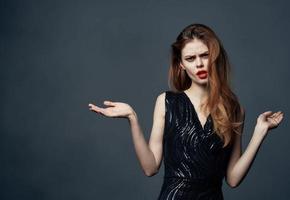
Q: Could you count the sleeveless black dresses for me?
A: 1